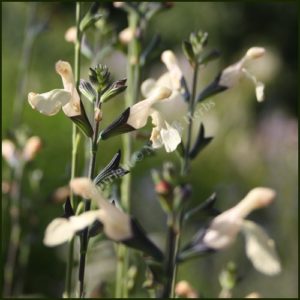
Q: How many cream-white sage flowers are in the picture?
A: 6